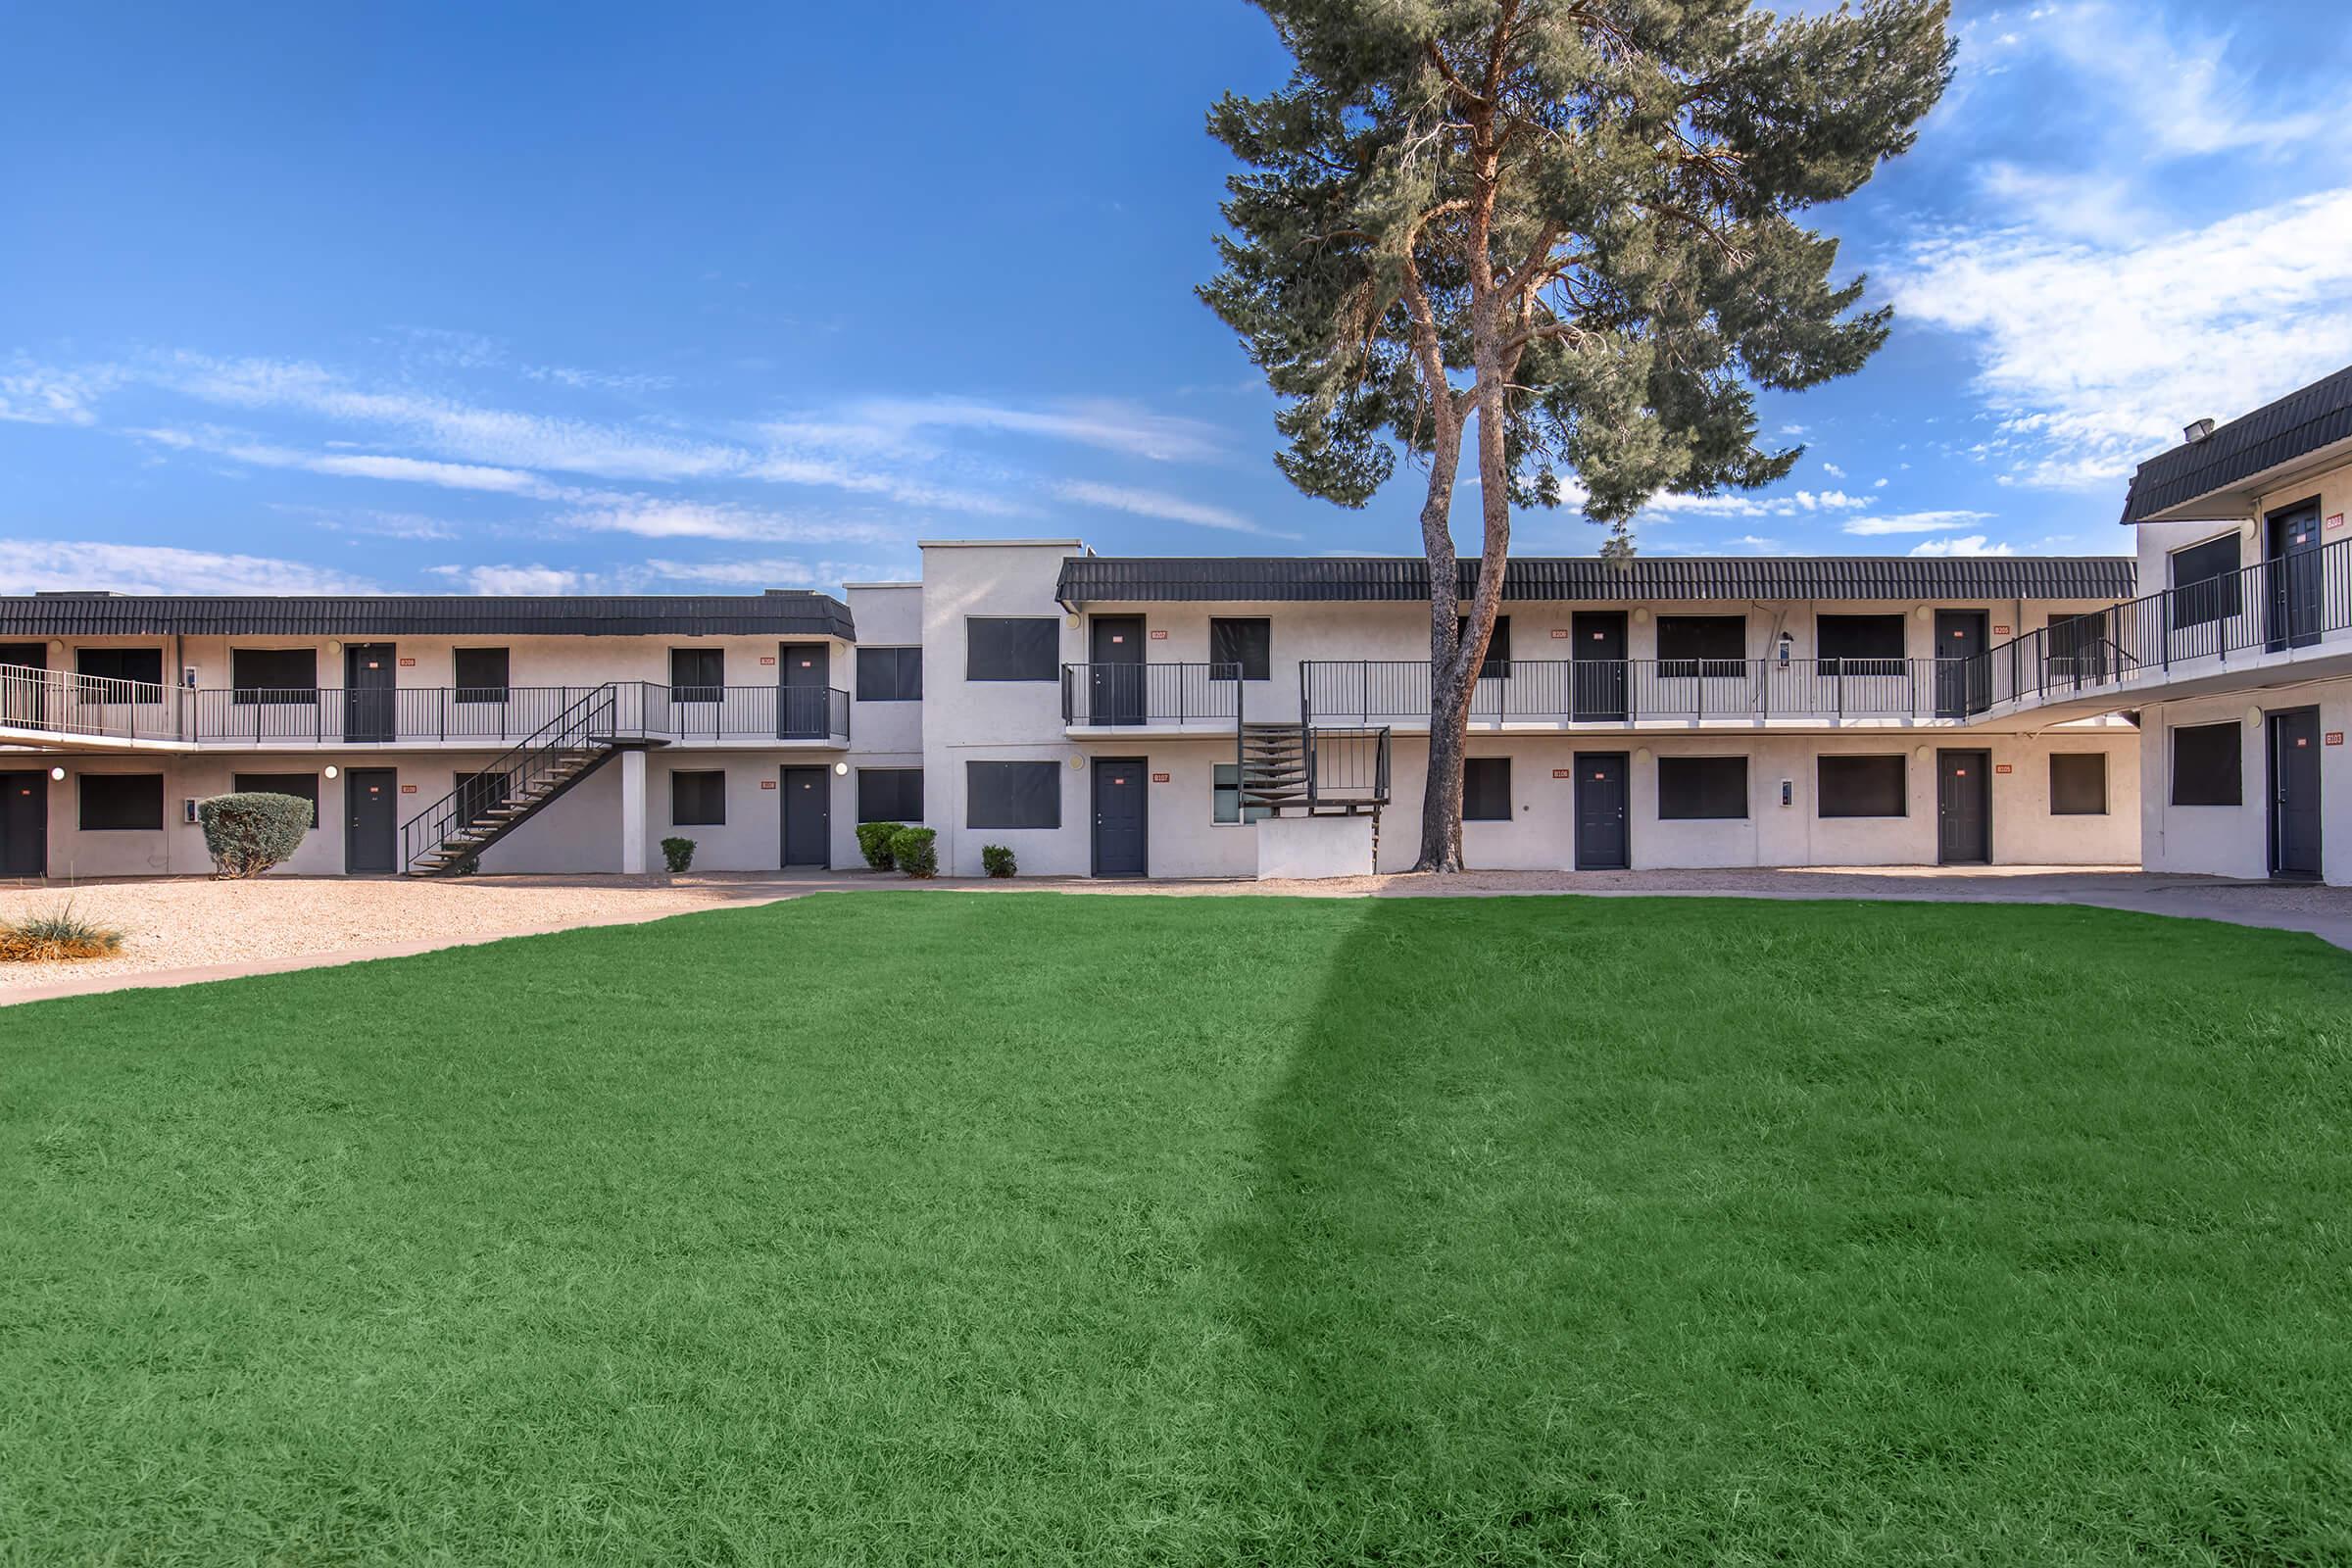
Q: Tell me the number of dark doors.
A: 14